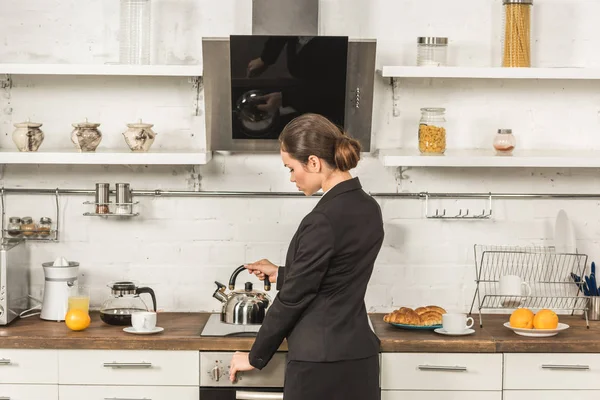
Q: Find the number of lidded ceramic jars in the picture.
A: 3